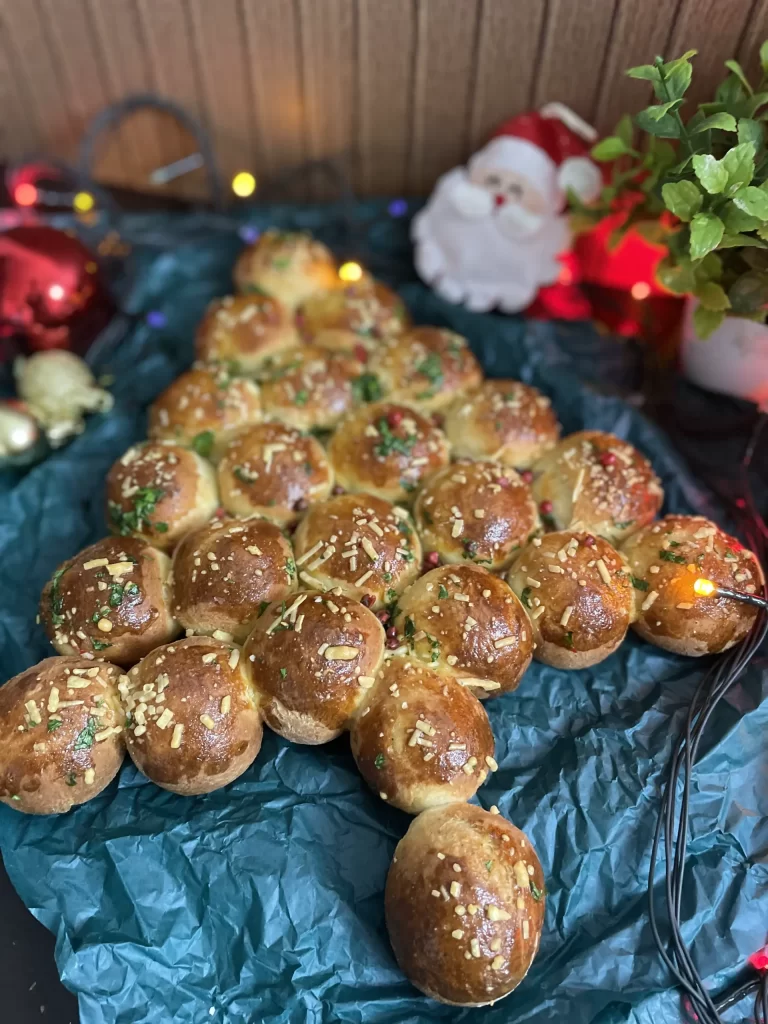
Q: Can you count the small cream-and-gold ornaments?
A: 2